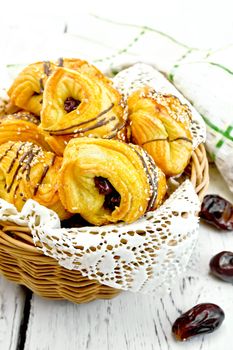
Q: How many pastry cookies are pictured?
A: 6